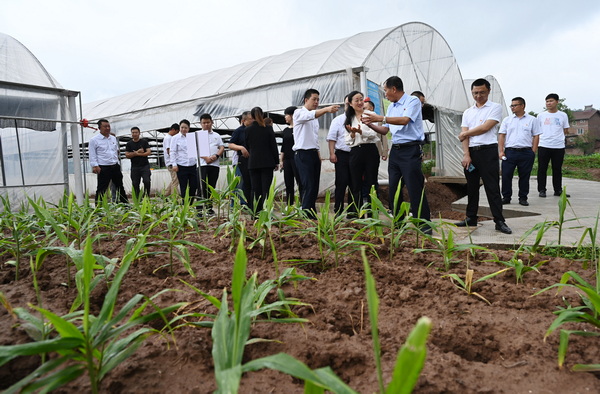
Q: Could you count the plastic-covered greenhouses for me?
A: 3